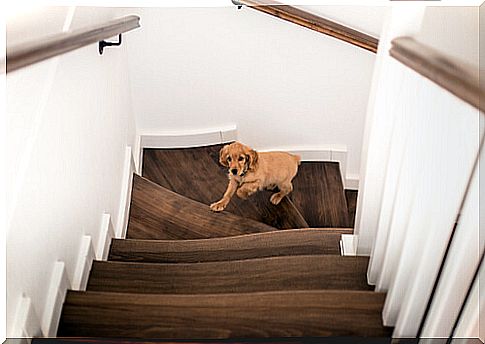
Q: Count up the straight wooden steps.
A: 3